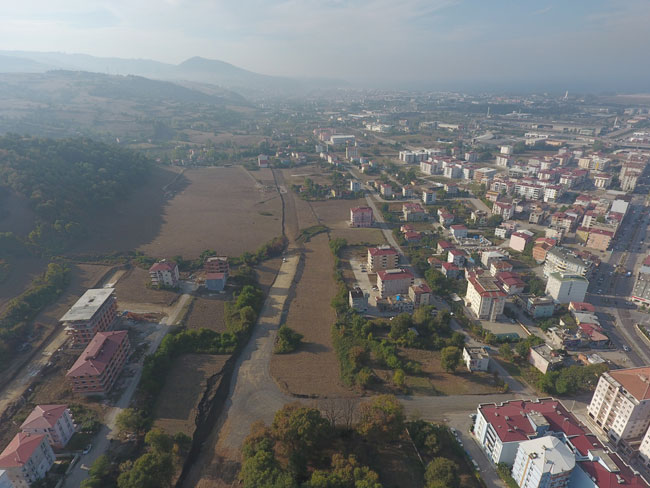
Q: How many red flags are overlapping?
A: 0